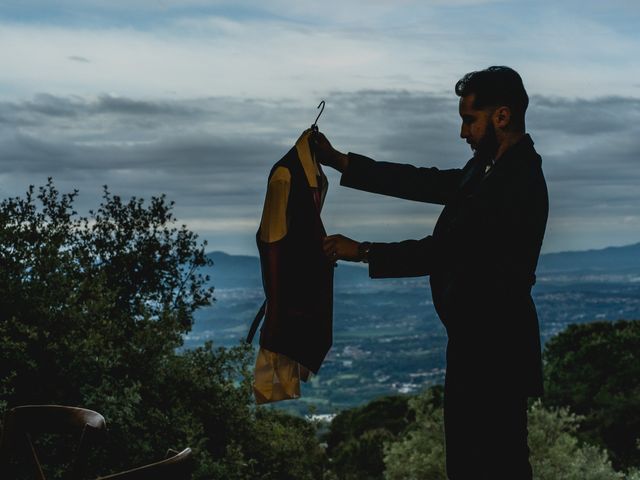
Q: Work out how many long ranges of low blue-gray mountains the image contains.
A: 1